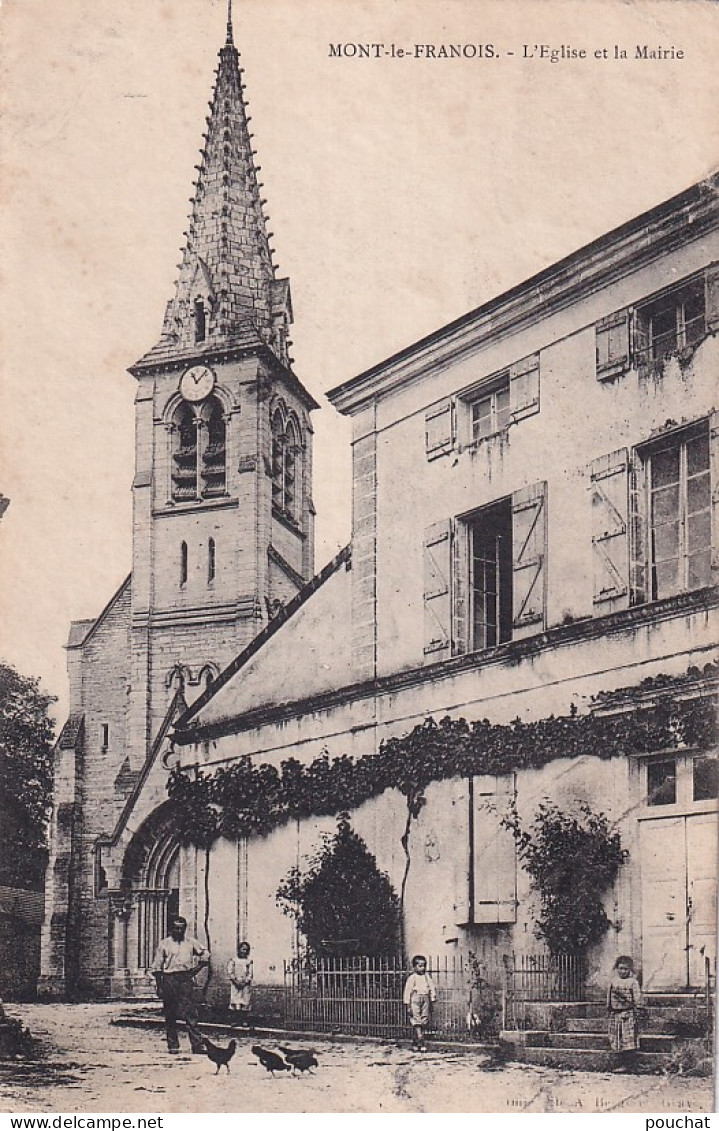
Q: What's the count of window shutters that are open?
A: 8